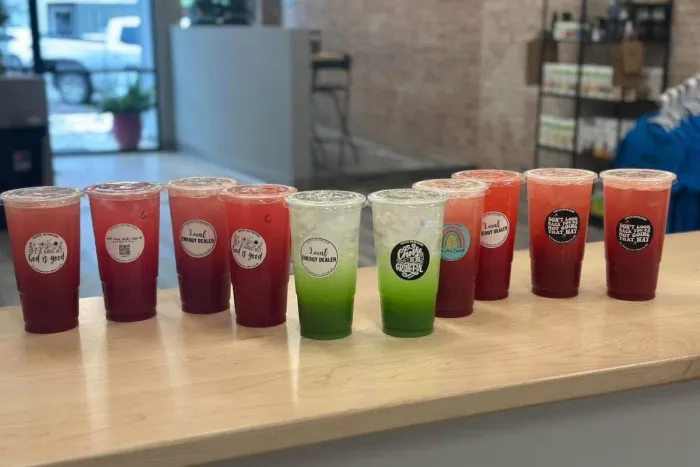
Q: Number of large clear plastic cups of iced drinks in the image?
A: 10